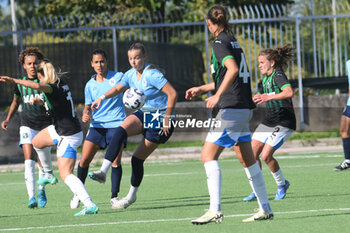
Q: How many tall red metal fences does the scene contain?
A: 0